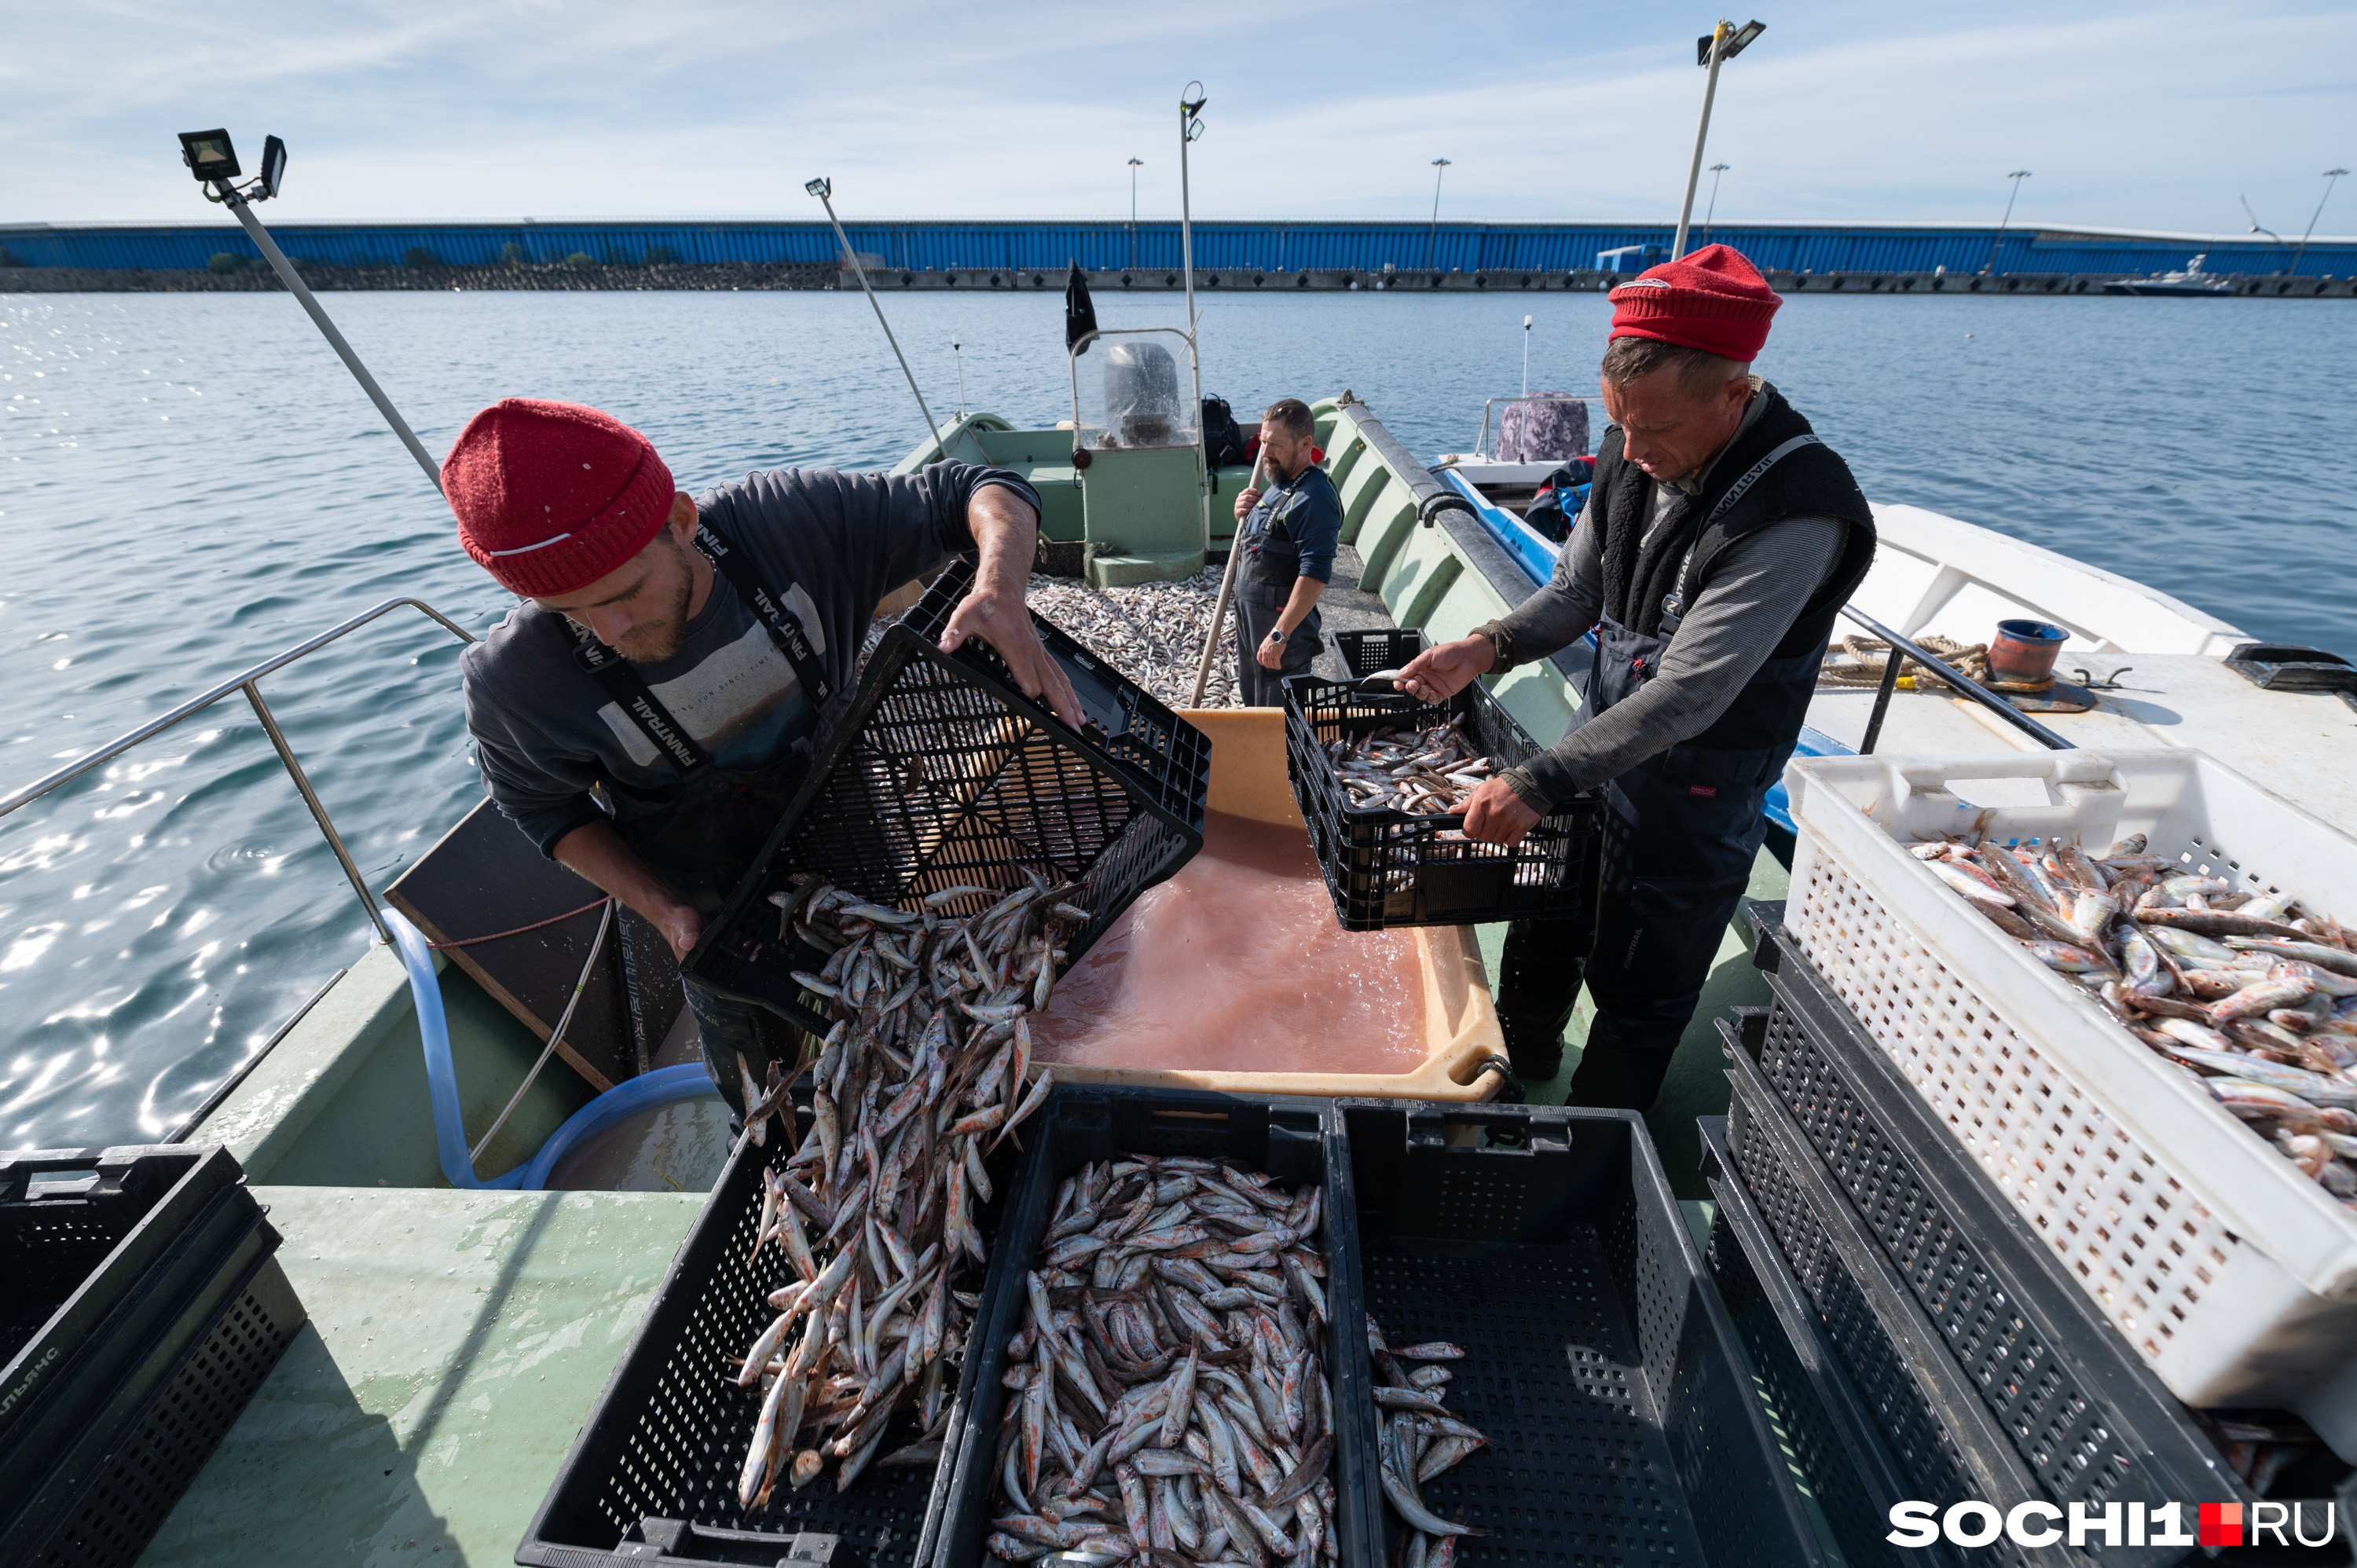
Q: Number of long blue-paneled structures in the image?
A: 1